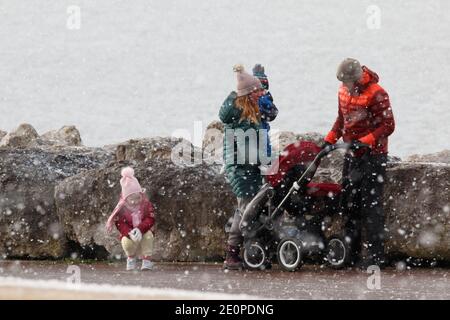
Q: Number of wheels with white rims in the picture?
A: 3